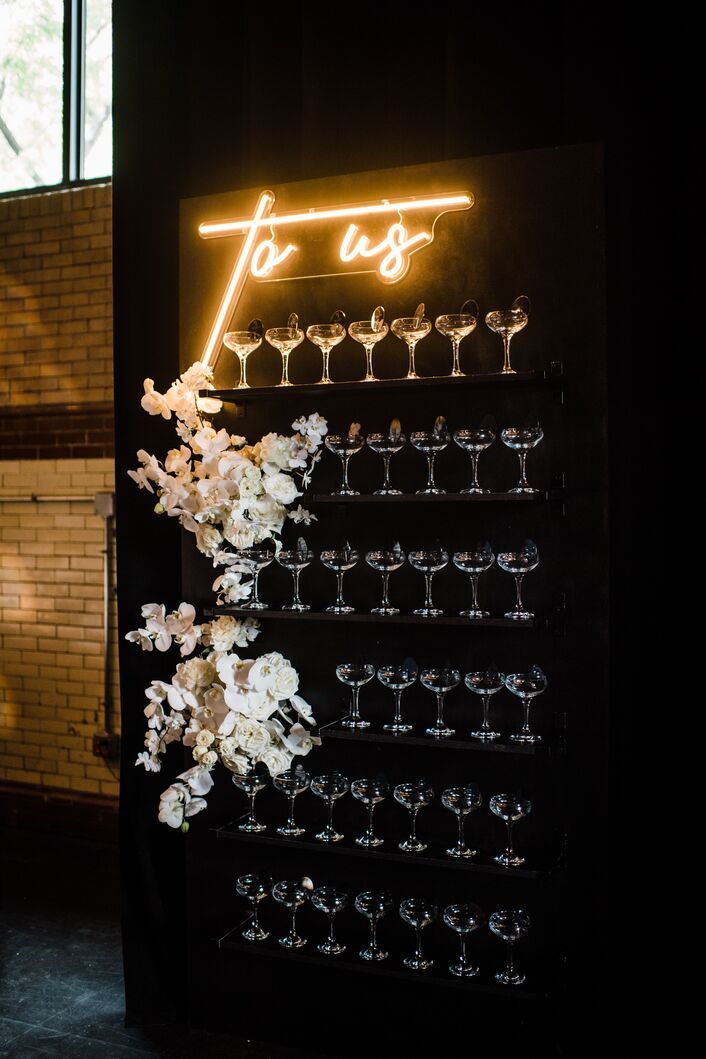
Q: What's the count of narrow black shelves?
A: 6